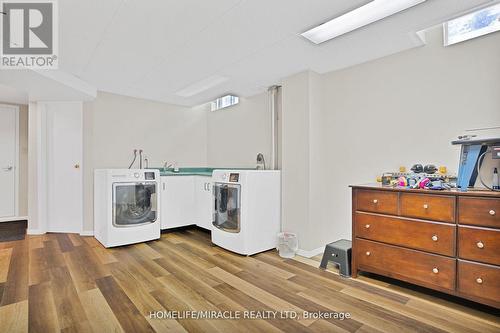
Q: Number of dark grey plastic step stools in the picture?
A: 1